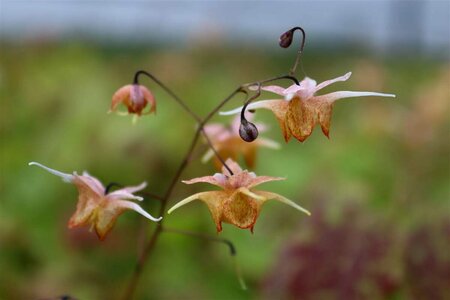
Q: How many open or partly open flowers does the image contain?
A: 5